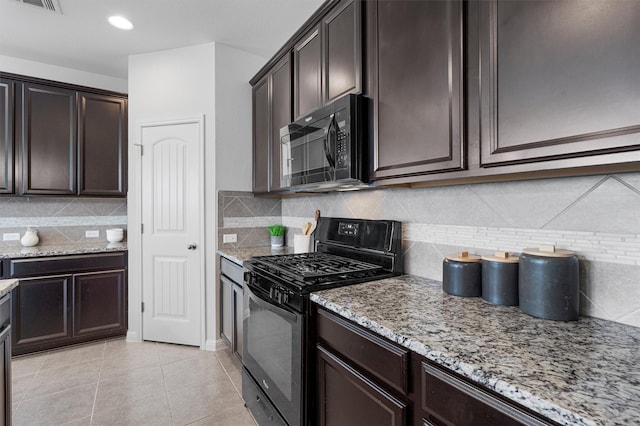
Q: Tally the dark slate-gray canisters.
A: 3